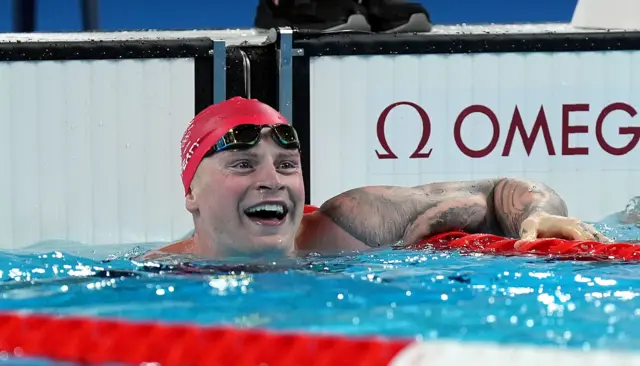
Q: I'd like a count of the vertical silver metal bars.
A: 2